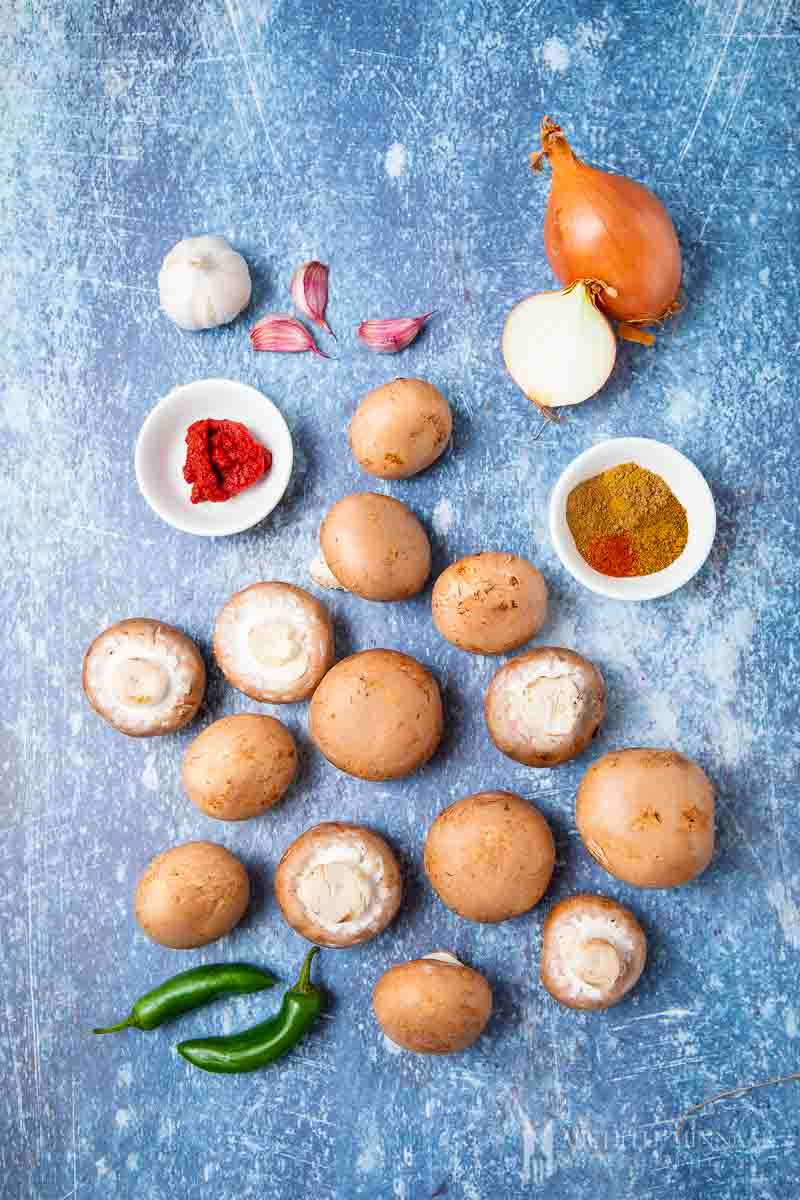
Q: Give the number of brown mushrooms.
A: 14